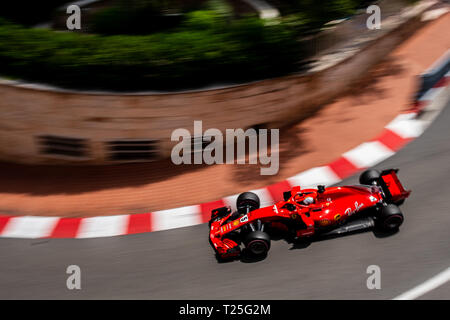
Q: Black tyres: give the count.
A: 4